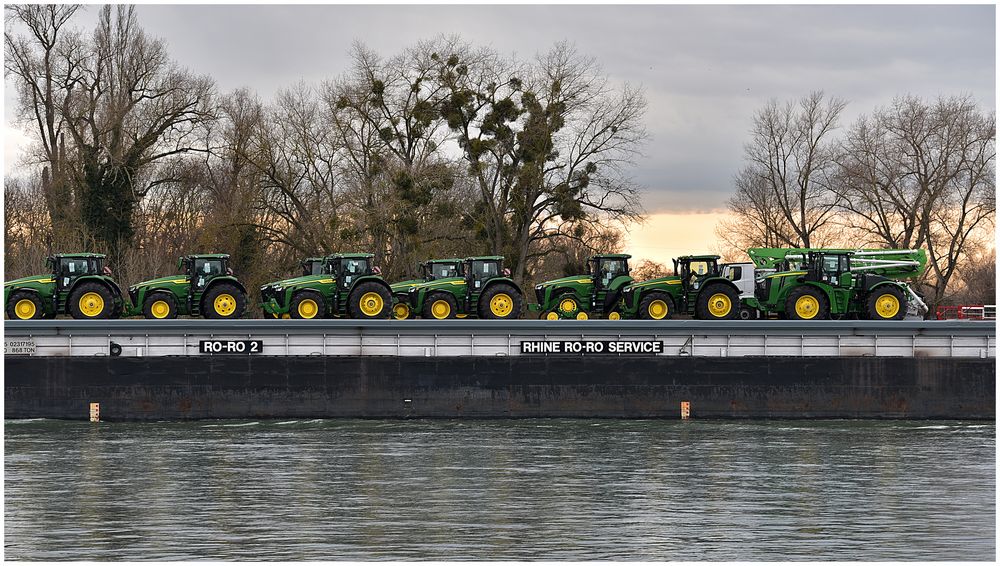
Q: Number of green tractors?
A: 9